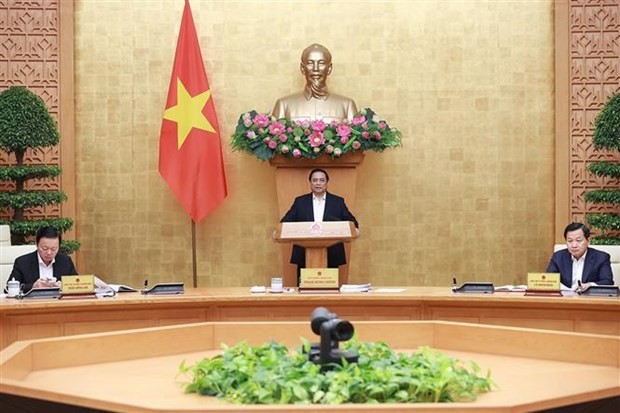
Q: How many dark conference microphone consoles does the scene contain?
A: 4